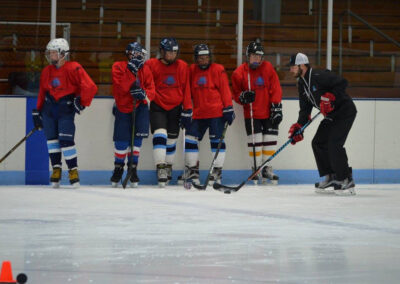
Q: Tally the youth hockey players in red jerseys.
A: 5